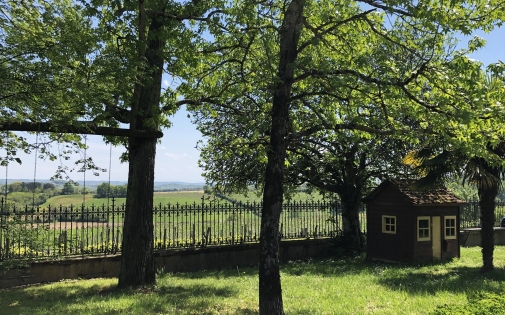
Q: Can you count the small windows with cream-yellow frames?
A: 3